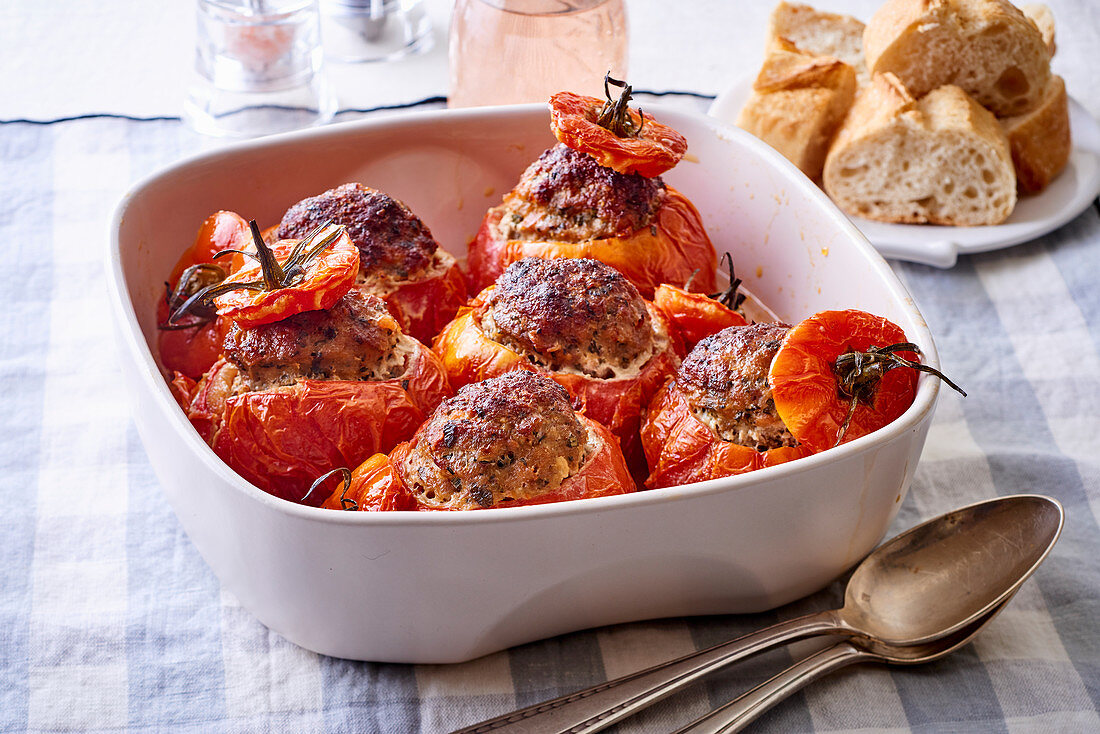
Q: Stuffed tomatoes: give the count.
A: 6